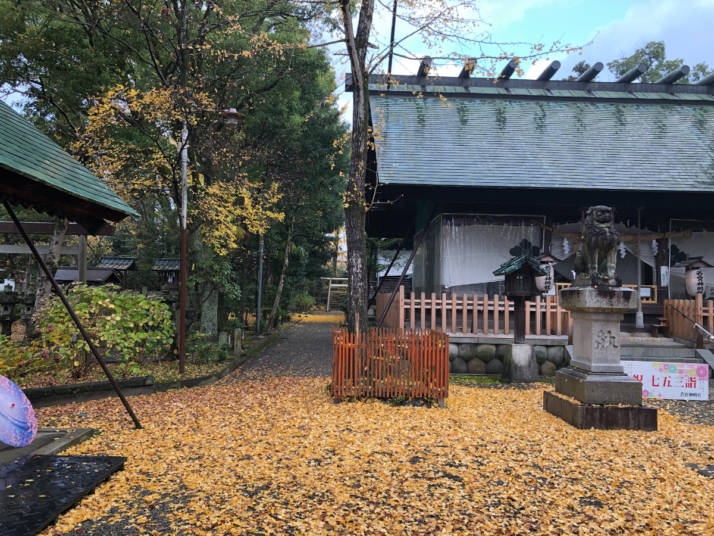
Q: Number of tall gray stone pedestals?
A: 1